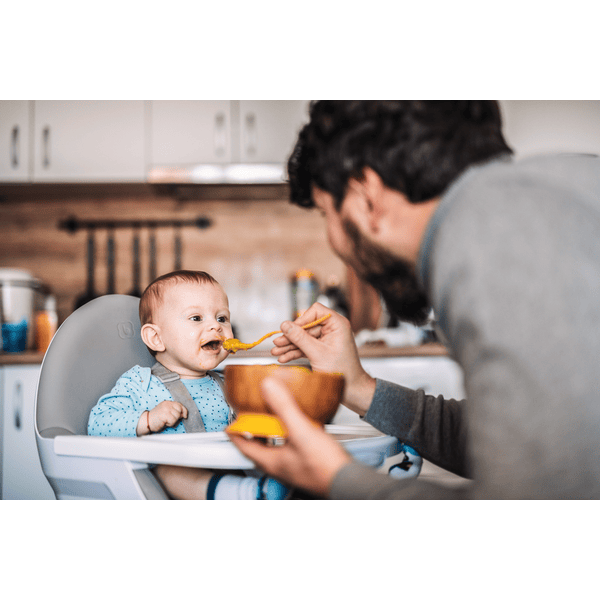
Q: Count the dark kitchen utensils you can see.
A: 5